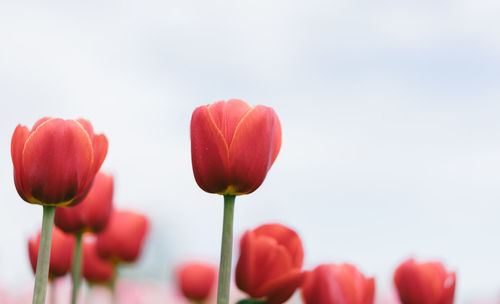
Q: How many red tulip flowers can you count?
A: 10